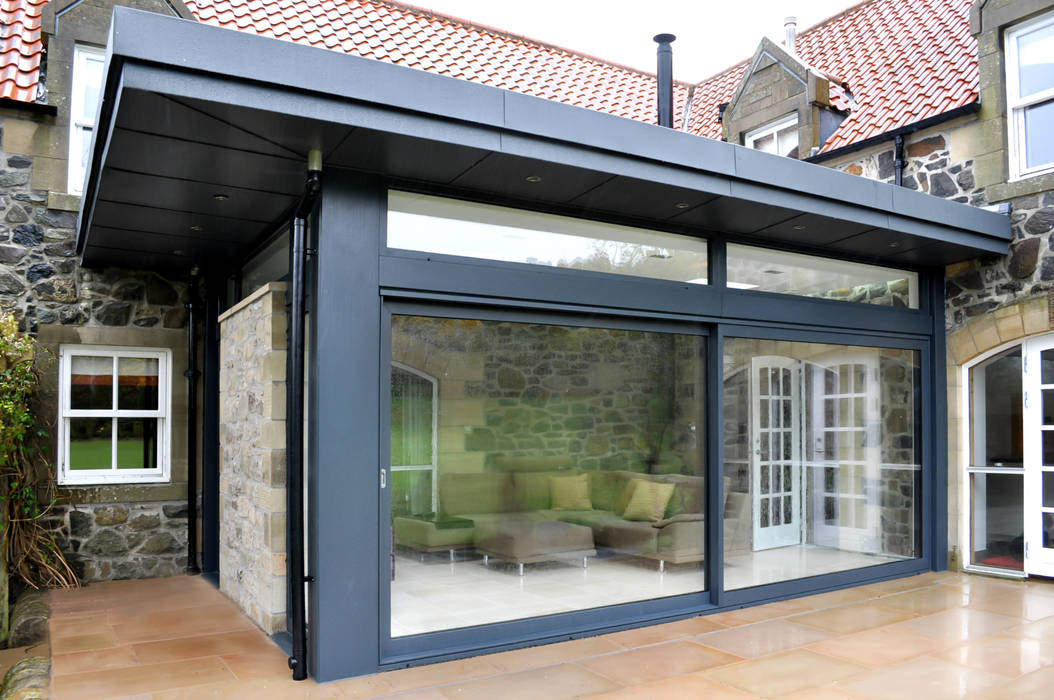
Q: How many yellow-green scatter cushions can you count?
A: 2